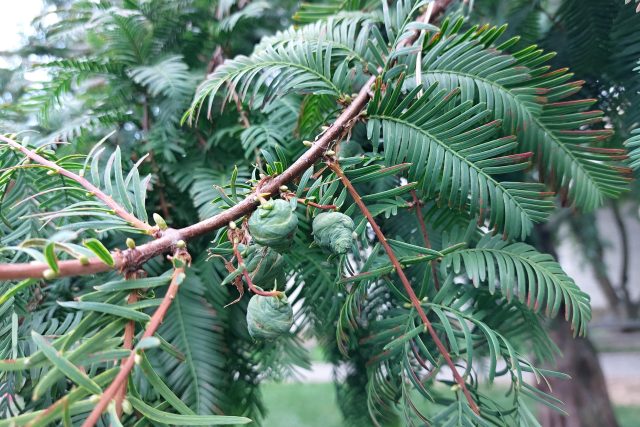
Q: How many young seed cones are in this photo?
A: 4